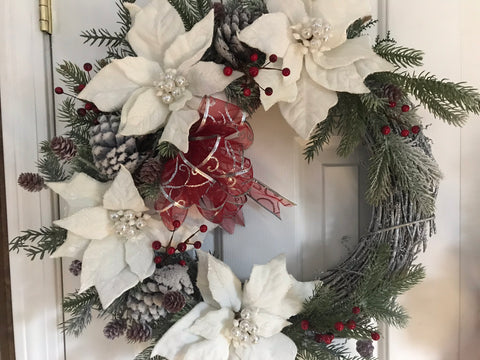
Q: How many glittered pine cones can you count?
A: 3